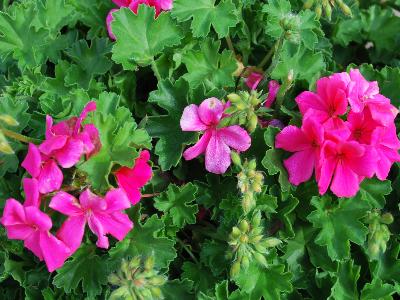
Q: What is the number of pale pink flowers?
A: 1